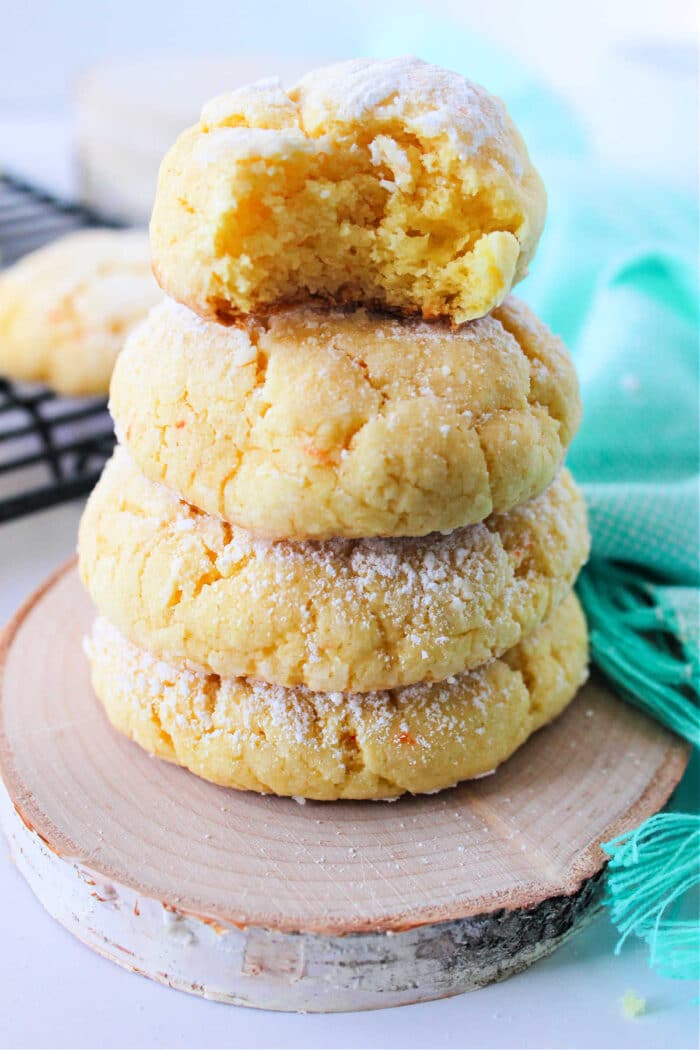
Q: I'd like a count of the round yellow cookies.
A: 5